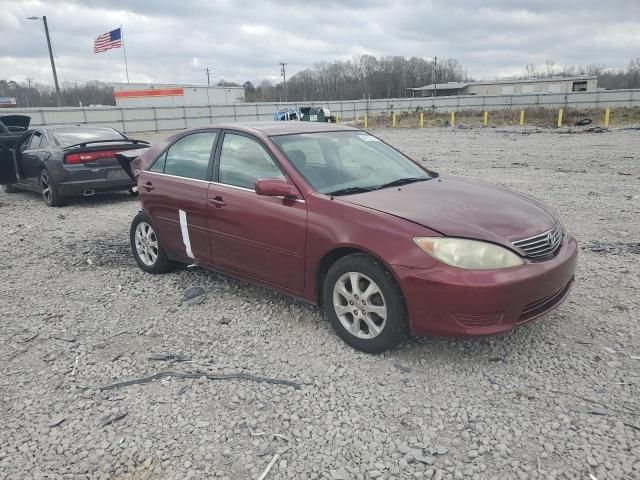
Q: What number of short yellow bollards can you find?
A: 9